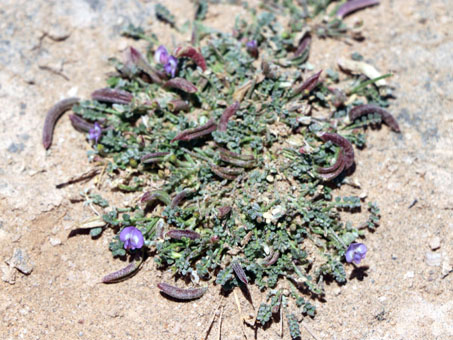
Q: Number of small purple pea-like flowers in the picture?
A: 6